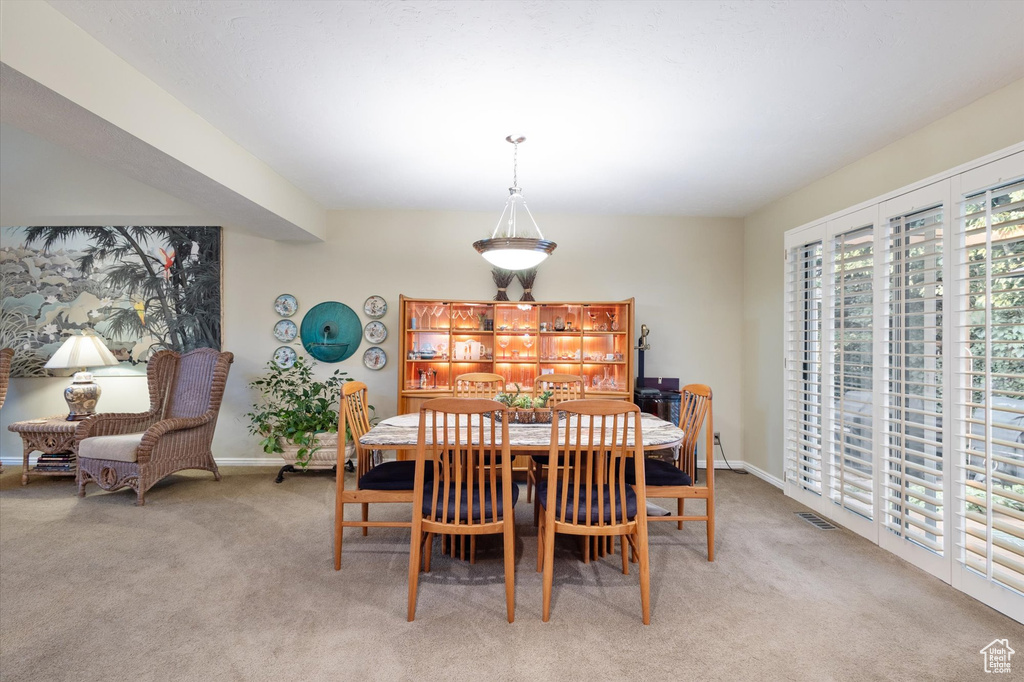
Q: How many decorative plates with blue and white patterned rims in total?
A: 6